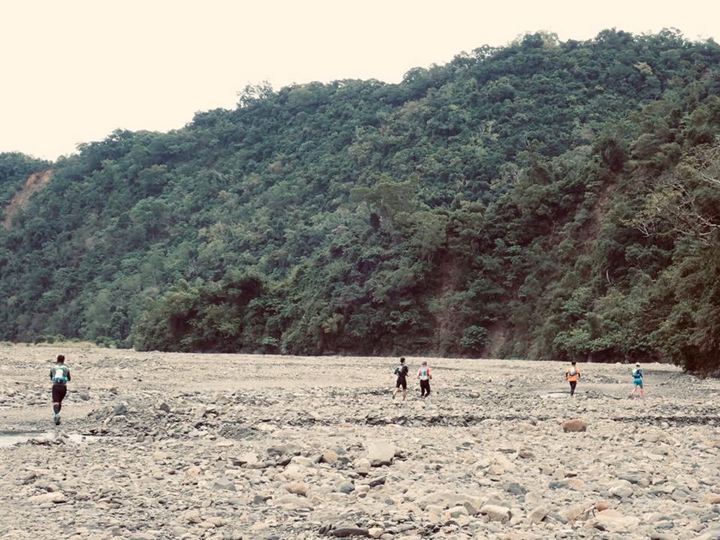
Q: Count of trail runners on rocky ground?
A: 5